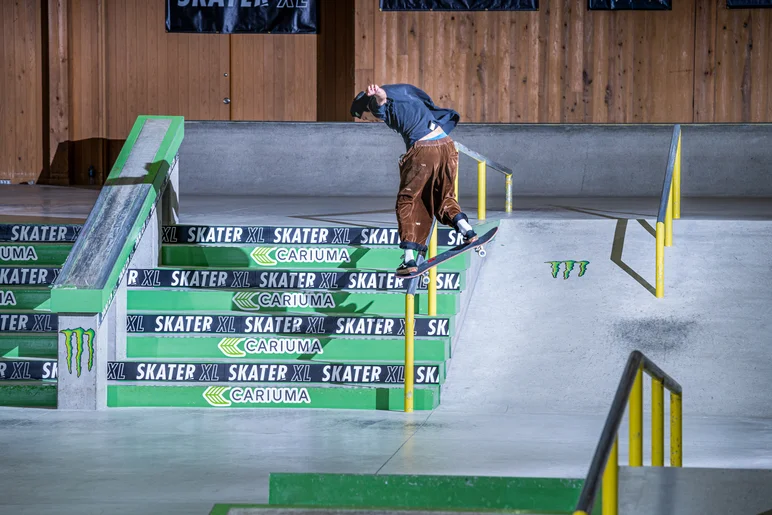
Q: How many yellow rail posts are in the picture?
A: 13